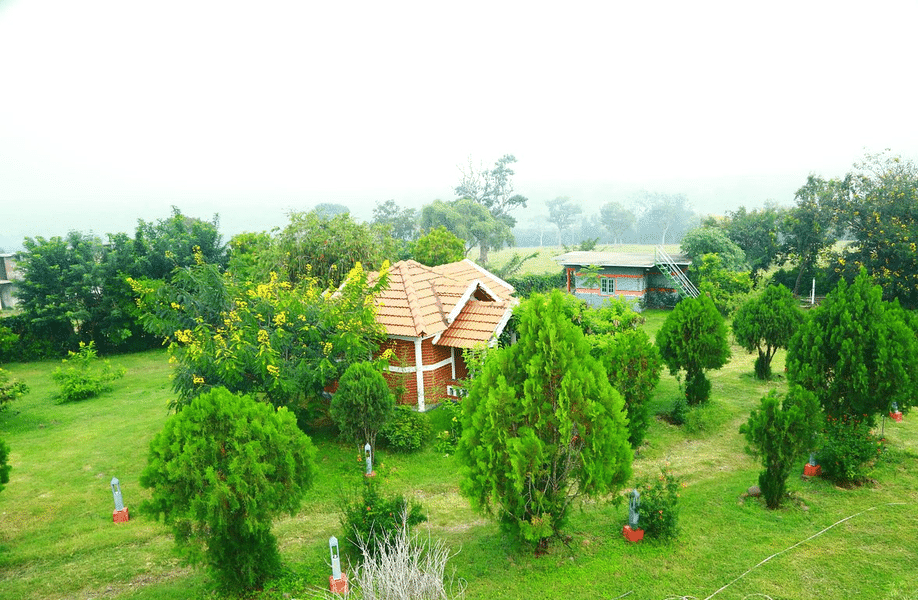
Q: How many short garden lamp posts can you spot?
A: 6